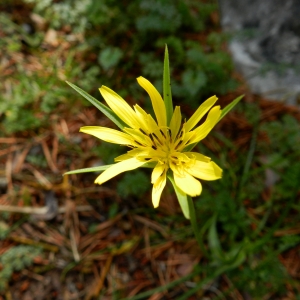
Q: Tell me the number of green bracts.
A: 5